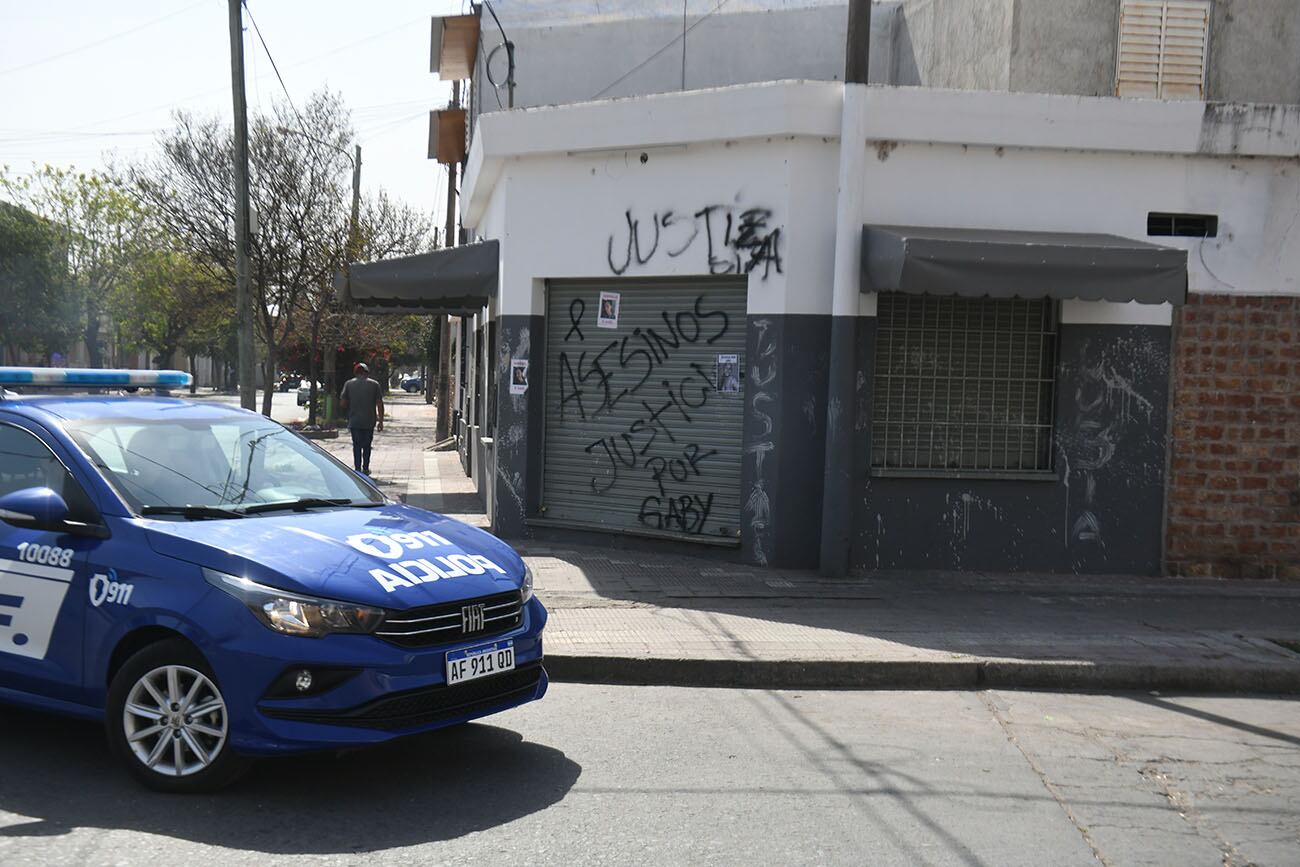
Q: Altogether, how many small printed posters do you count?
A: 3